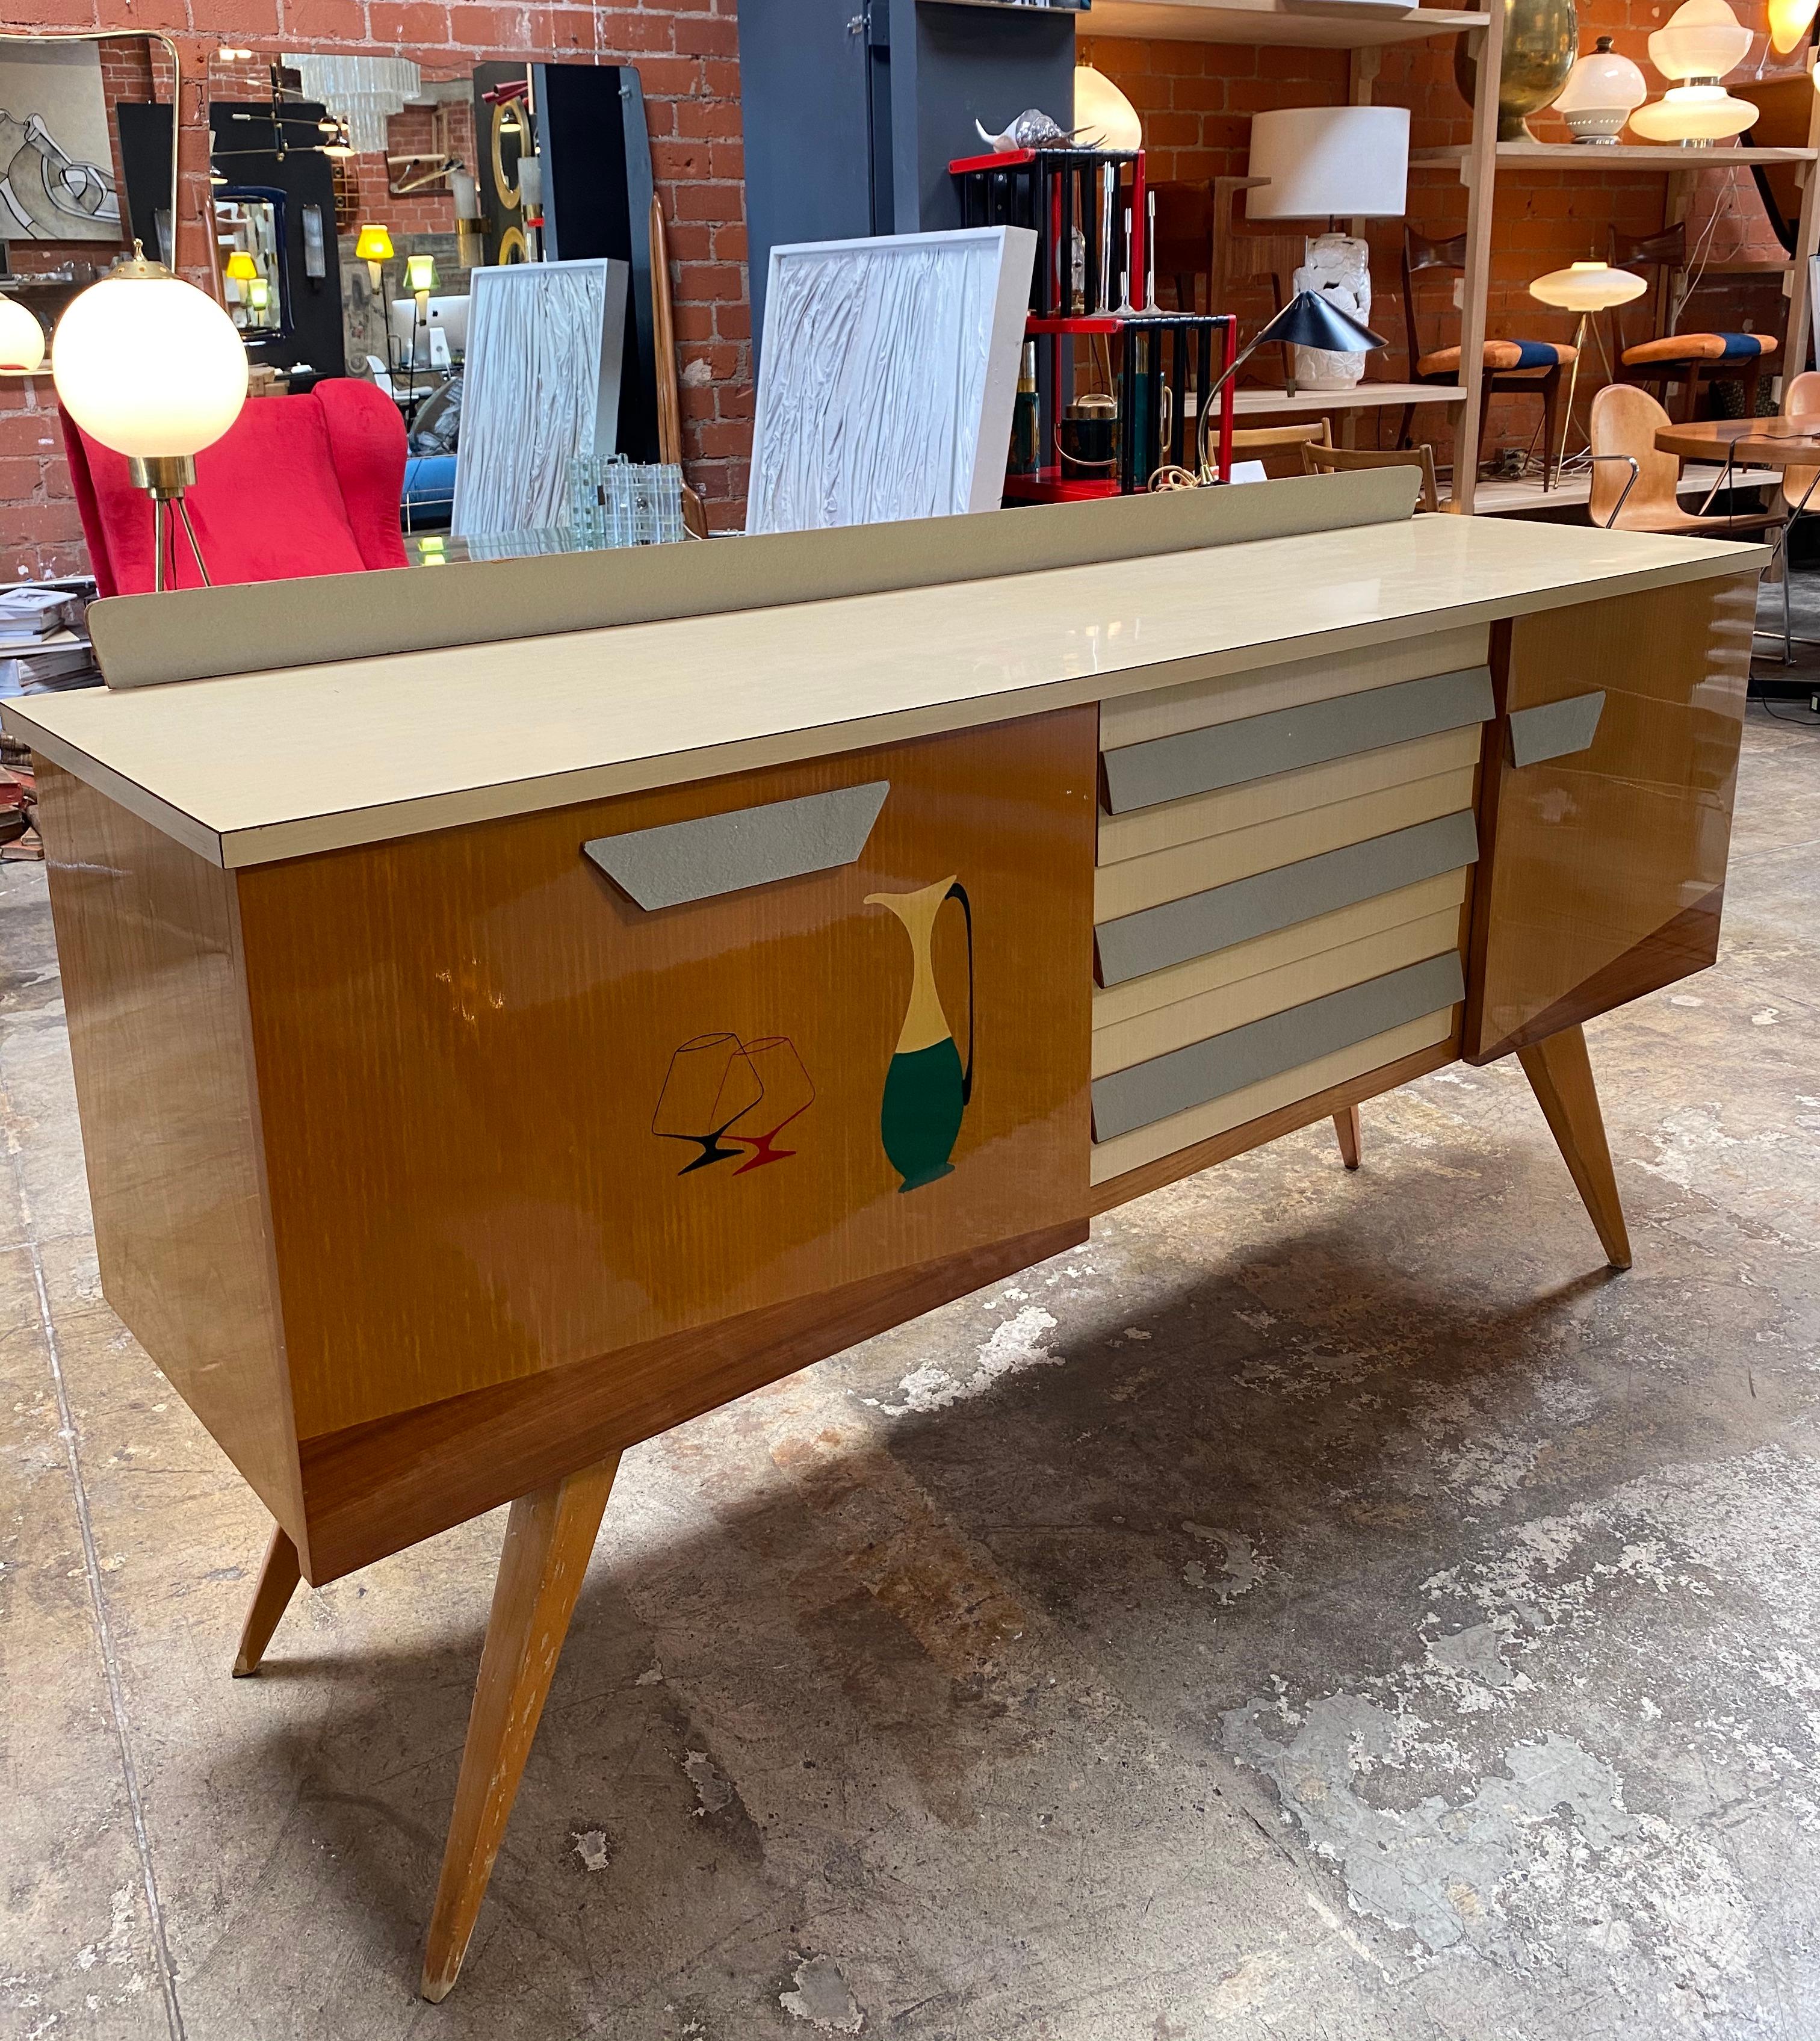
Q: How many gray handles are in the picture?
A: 5